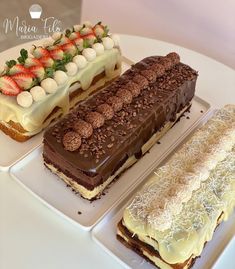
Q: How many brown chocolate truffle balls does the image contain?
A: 12